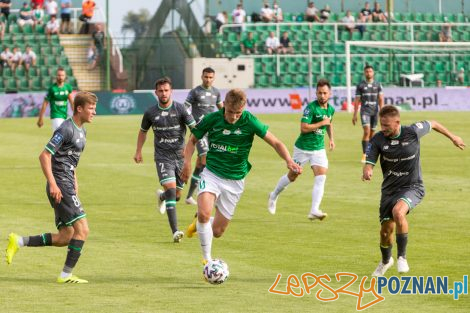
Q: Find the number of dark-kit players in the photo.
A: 5